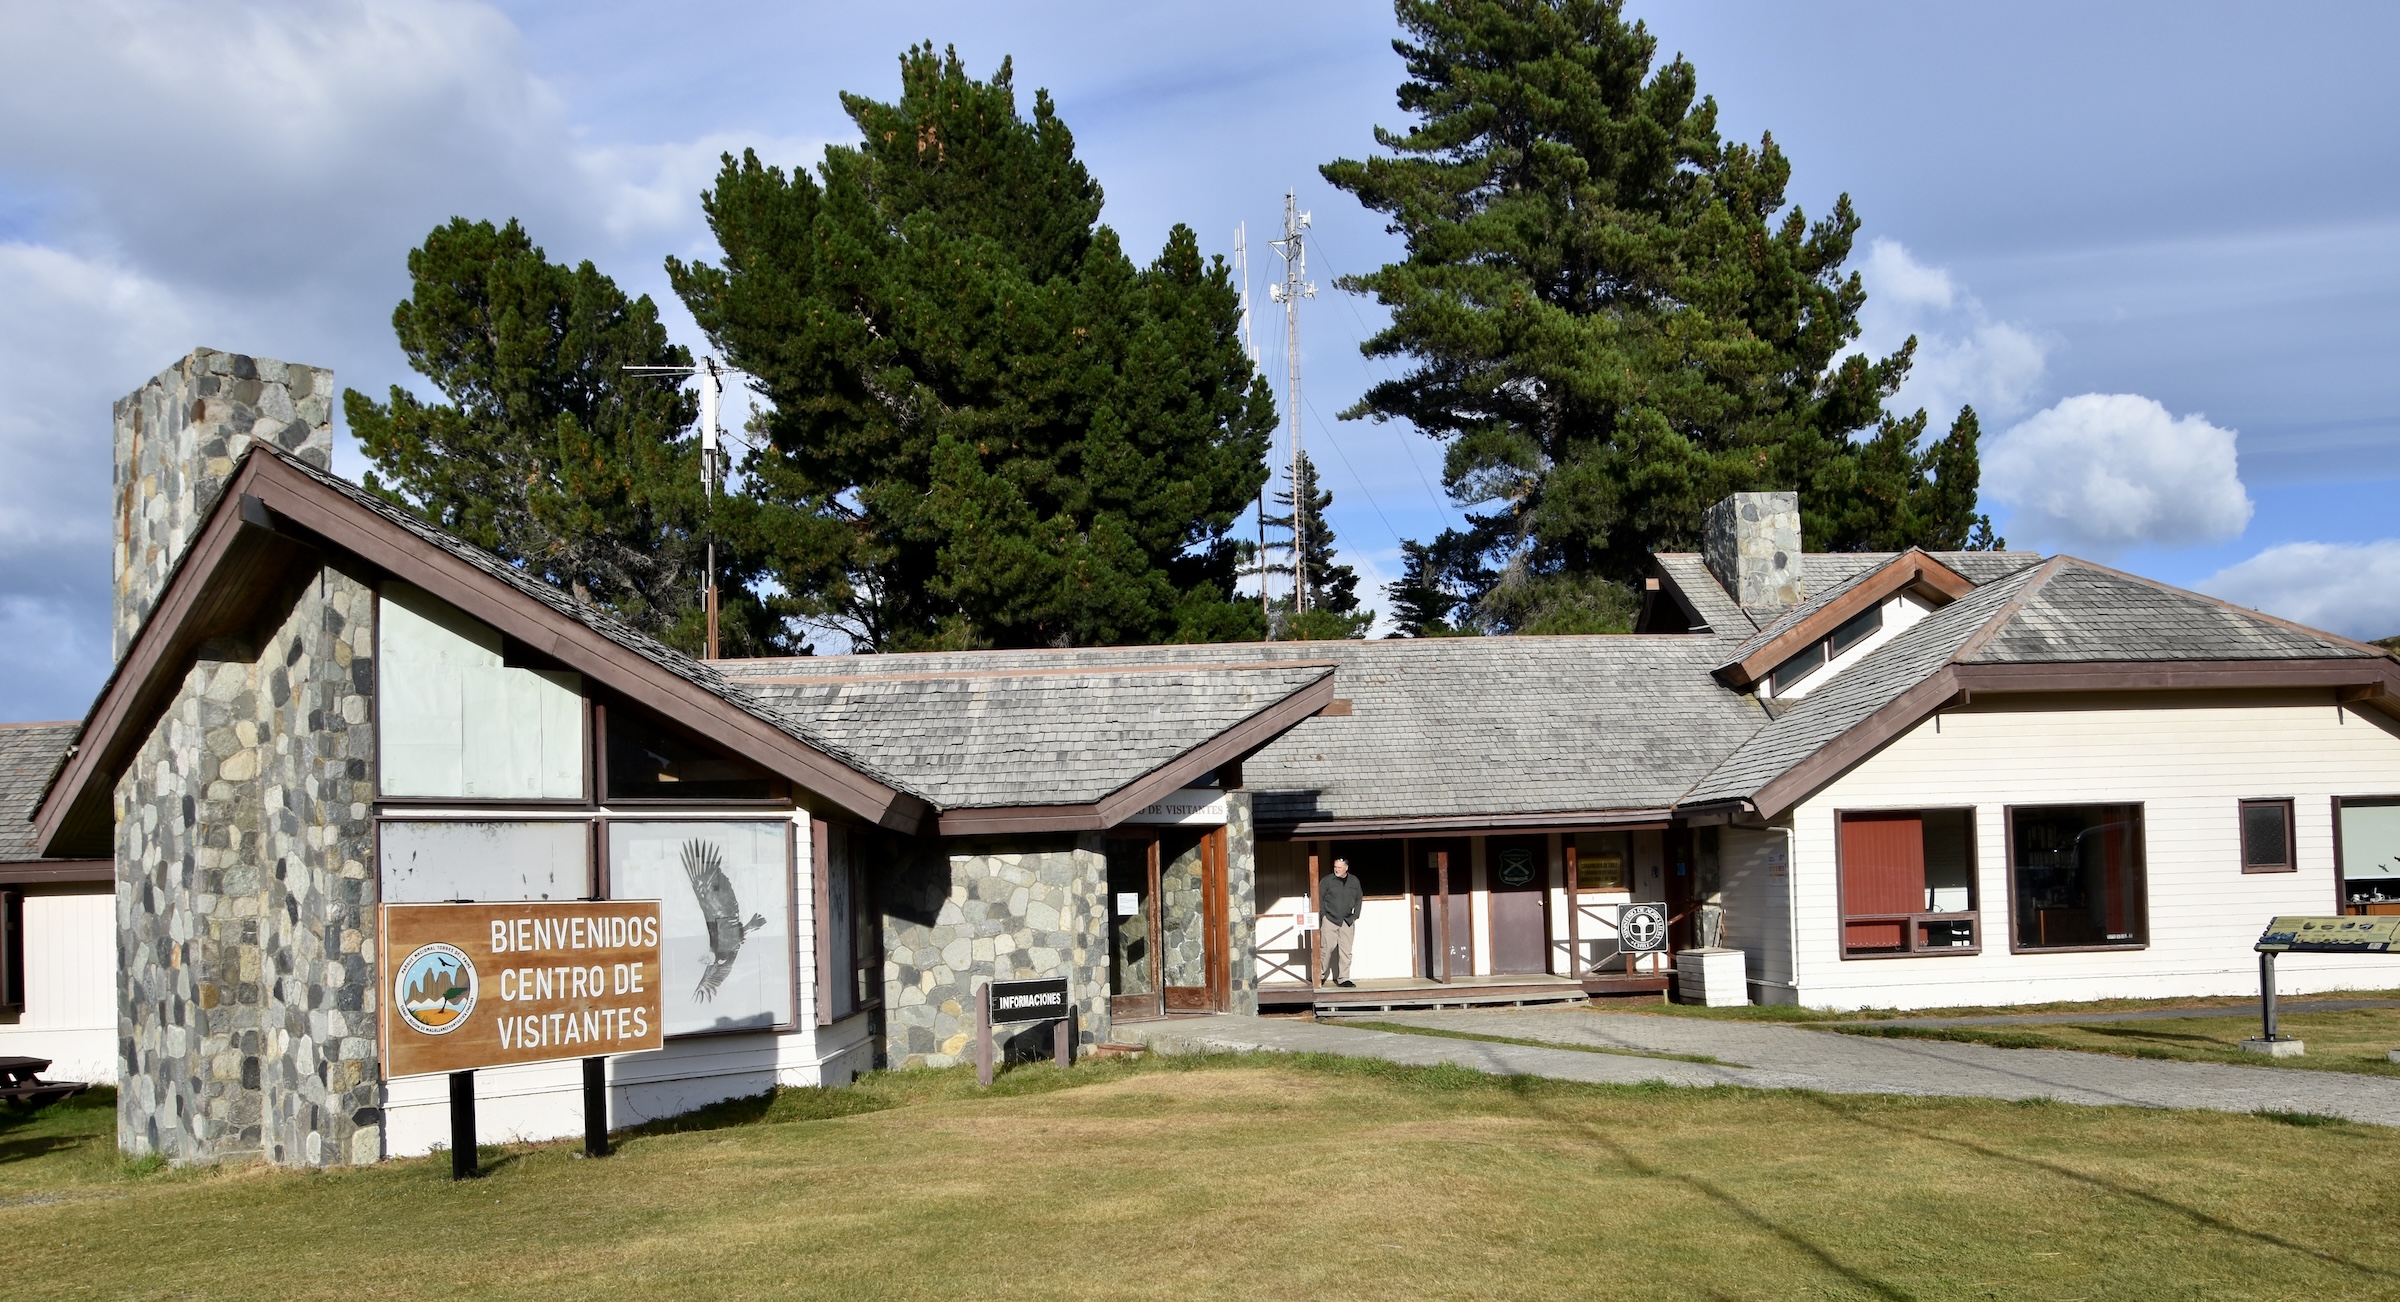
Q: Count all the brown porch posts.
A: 3